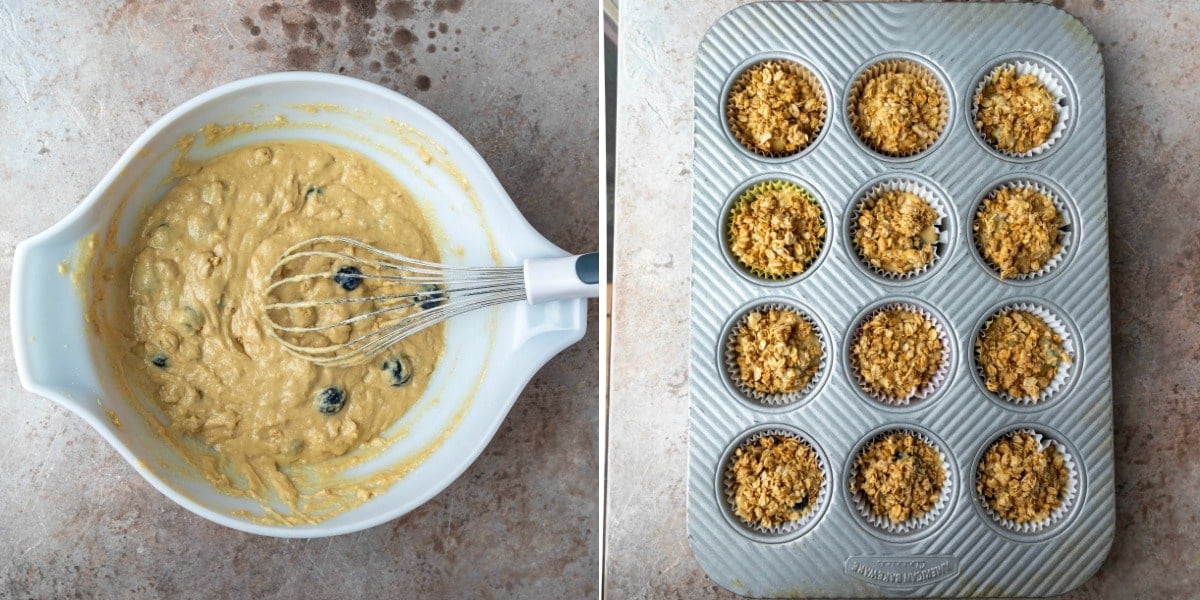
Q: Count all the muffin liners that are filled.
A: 12